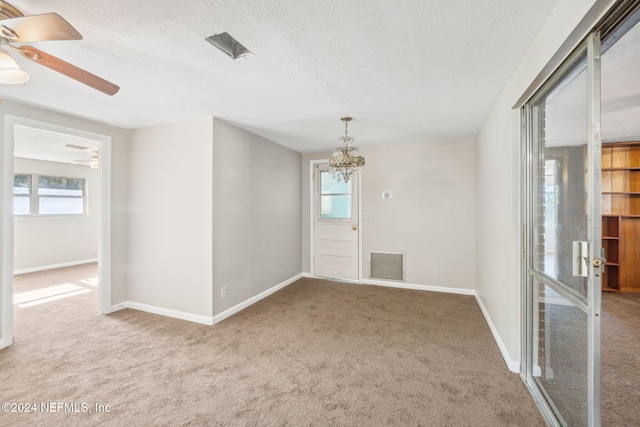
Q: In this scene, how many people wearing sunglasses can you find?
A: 0